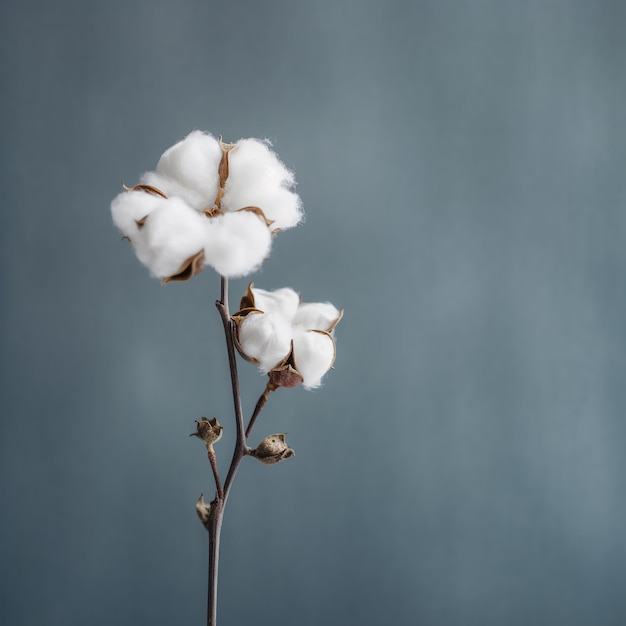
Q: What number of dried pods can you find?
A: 3